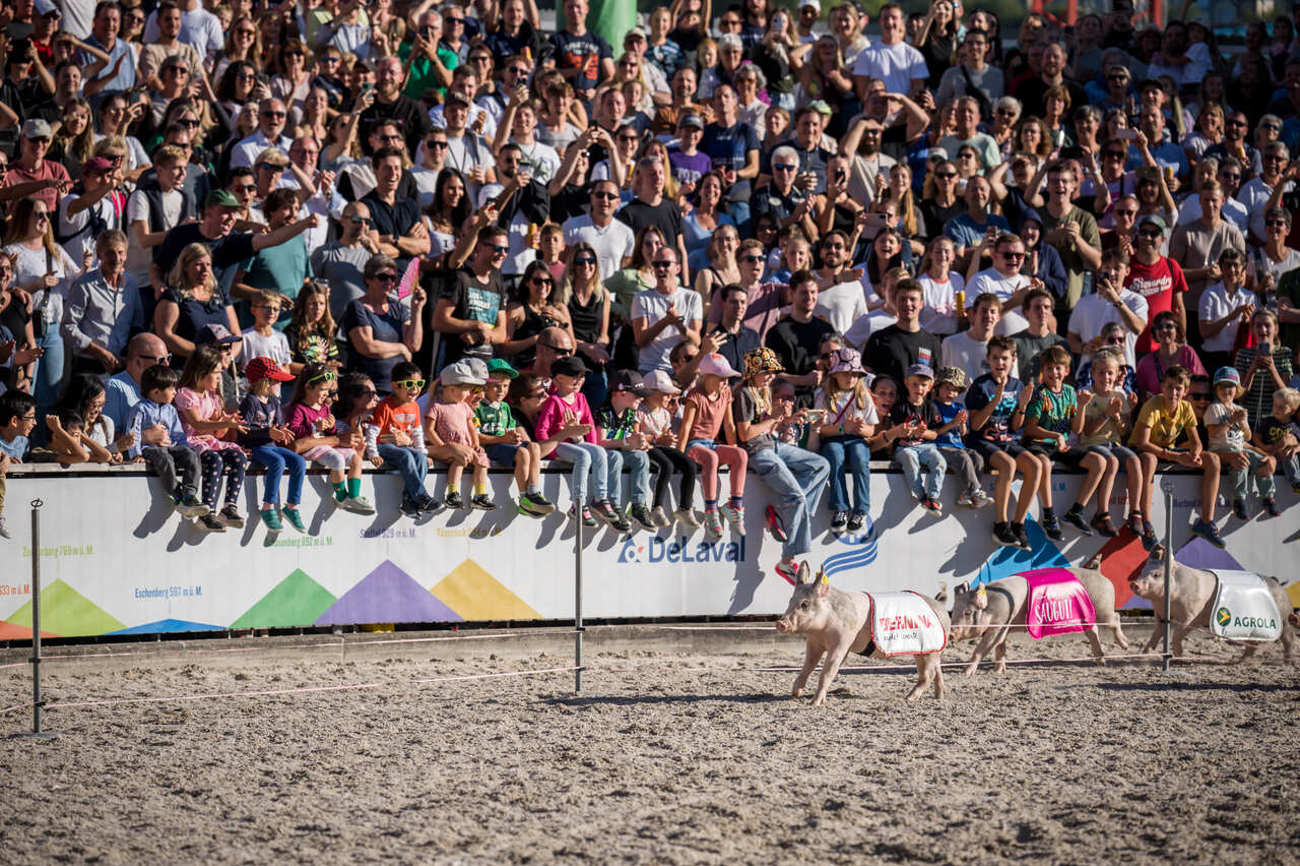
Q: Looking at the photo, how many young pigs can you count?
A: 3